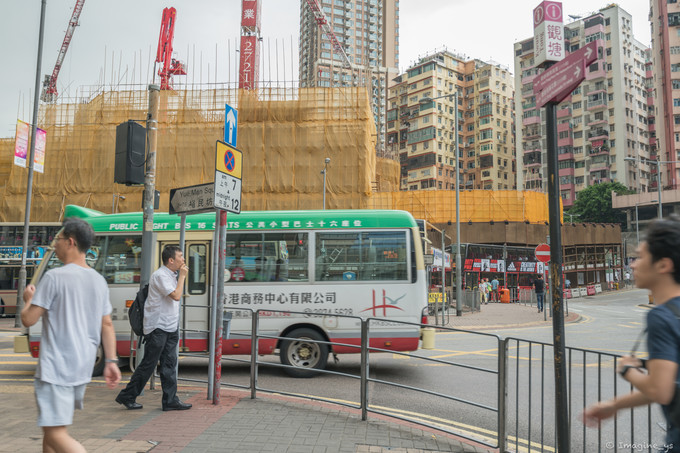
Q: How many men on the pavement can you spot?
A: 3